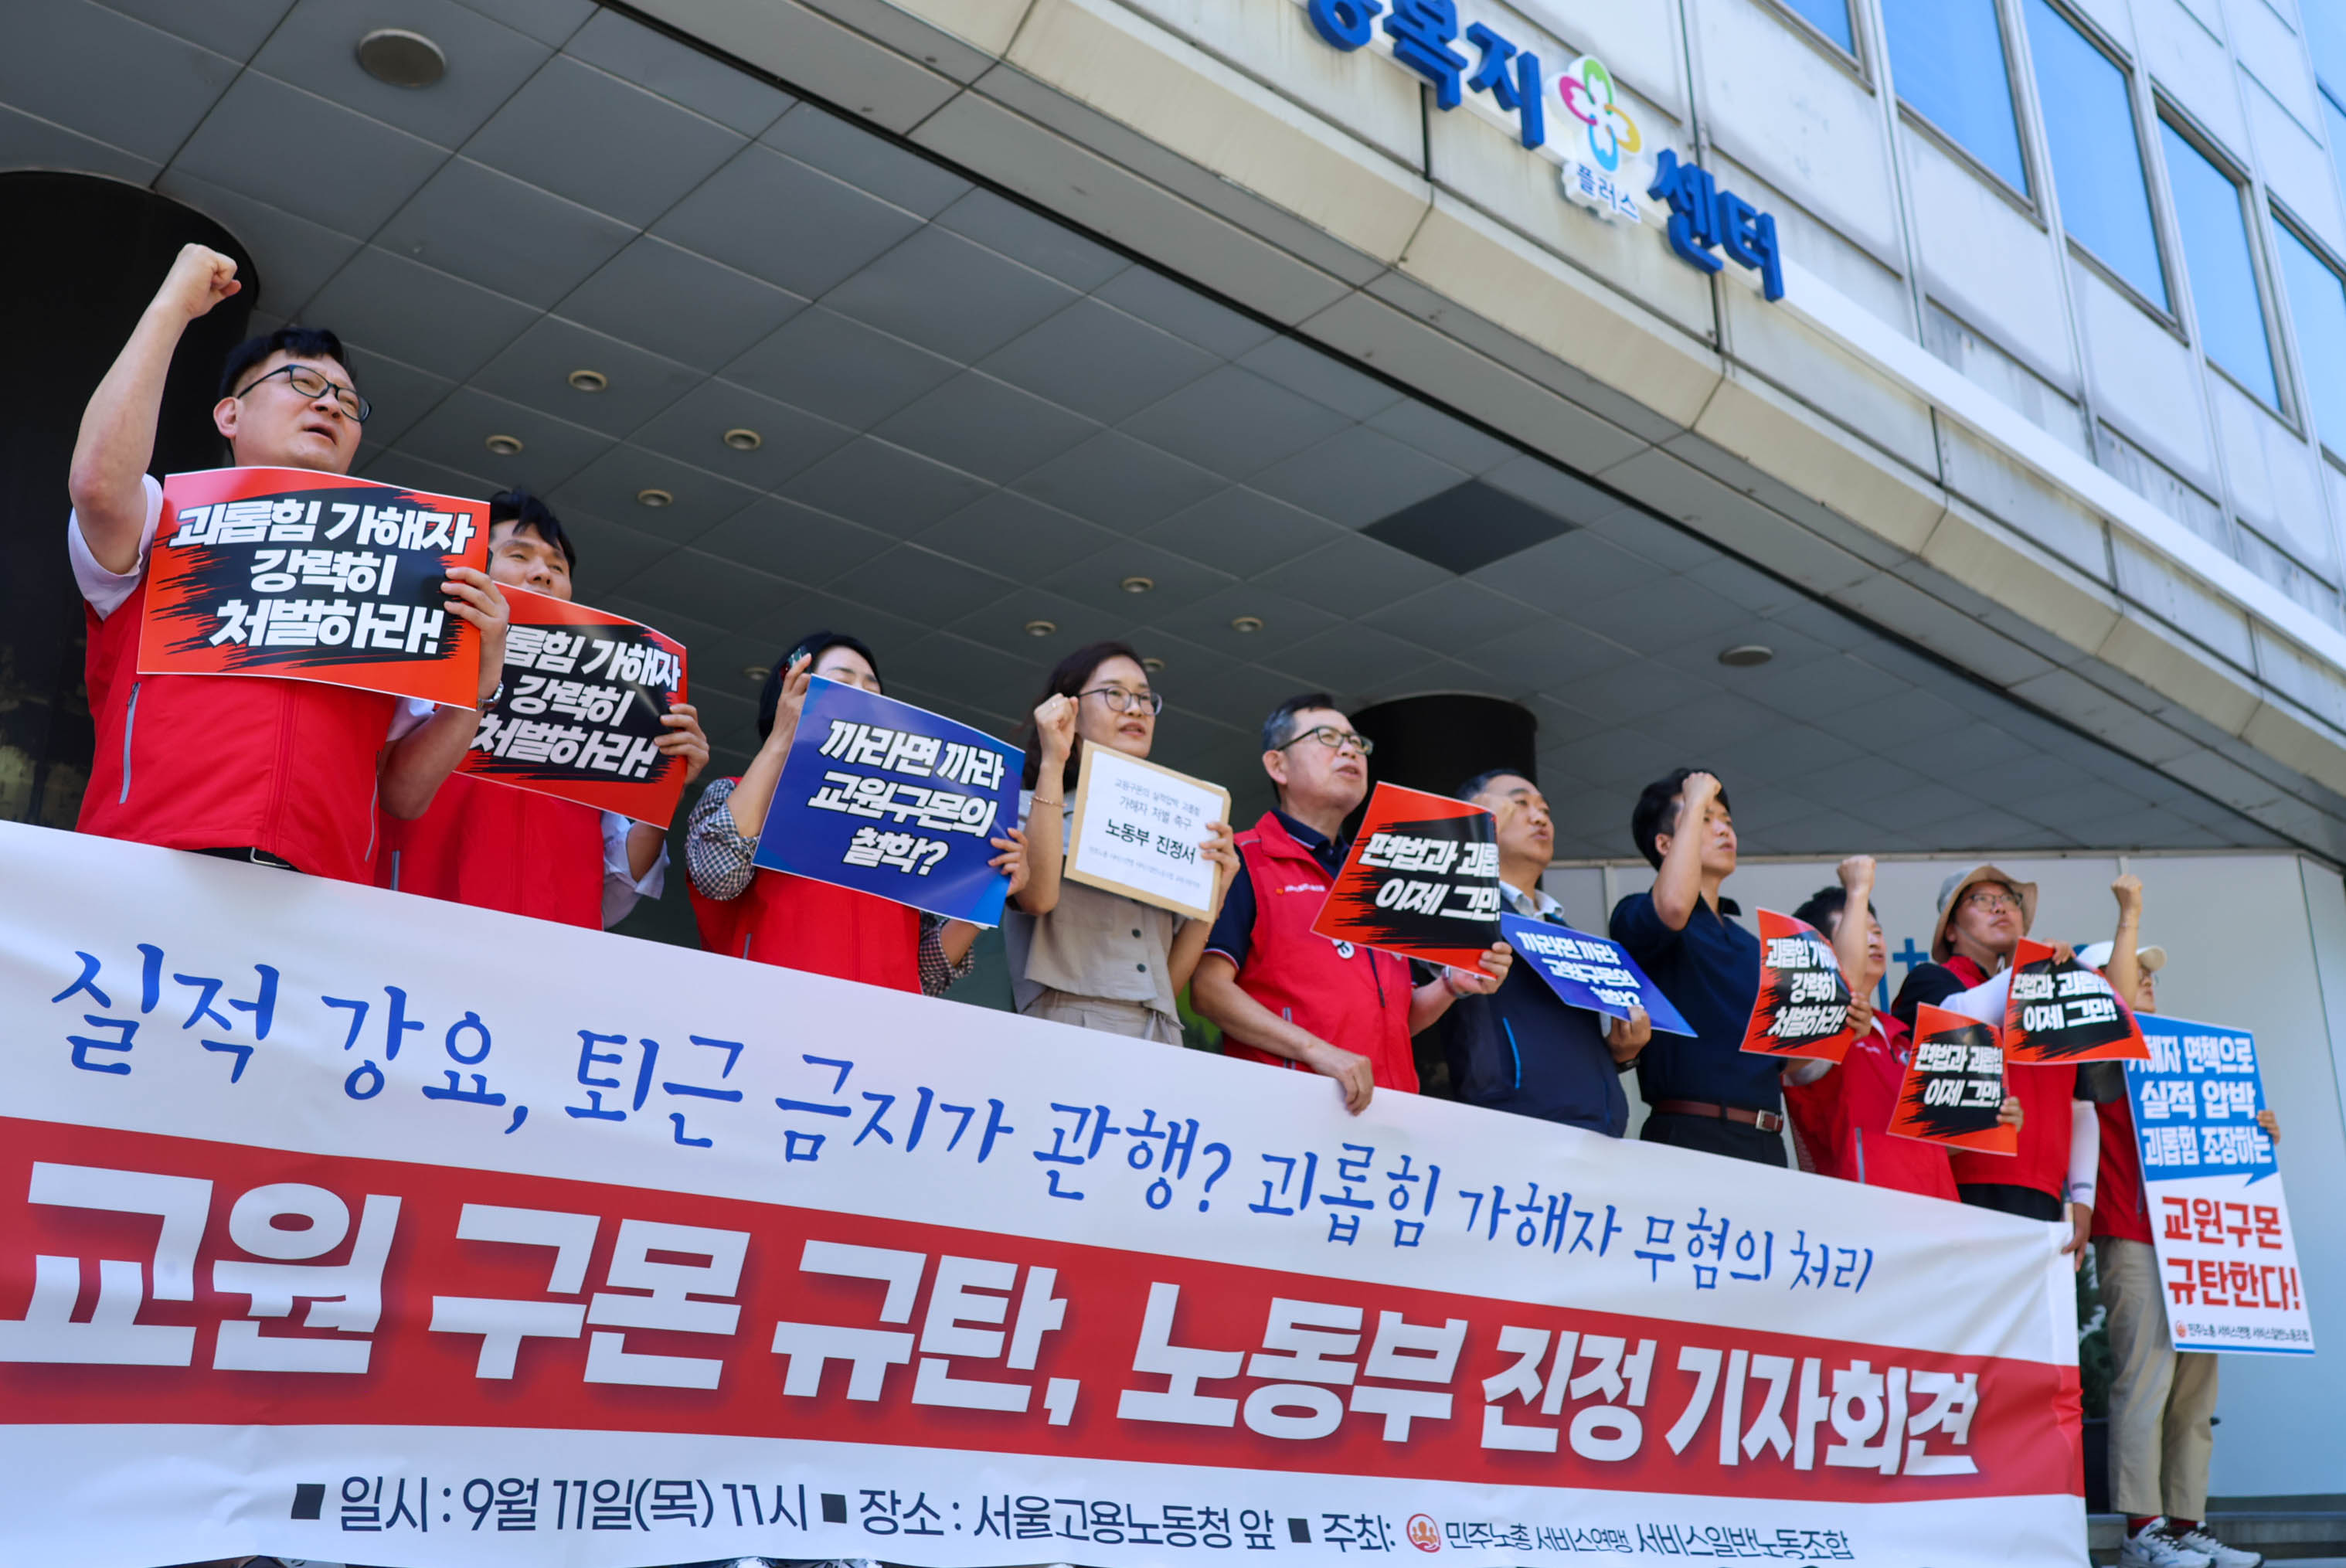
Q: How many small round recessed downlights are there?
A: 9